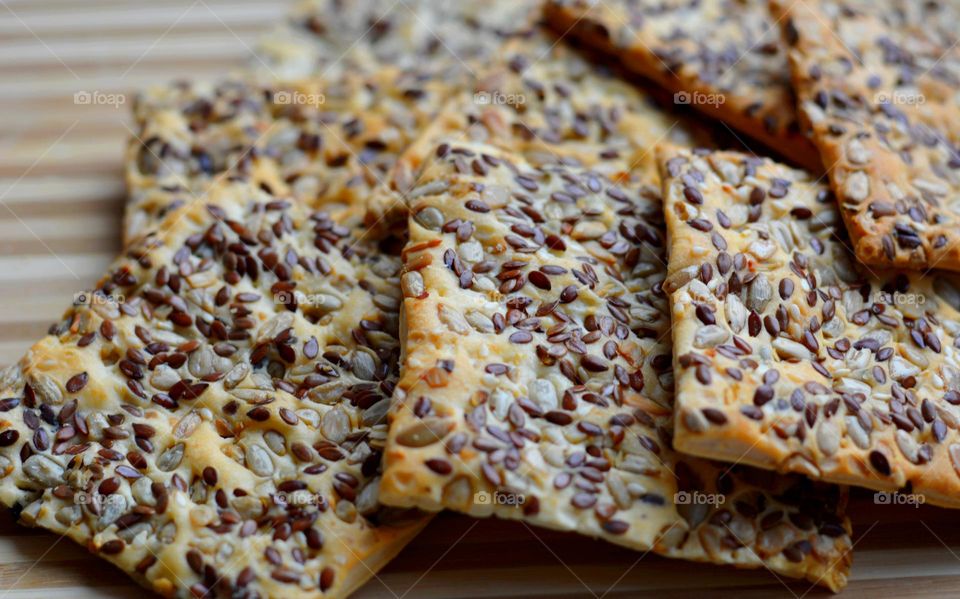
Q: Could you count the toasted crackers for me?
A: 8